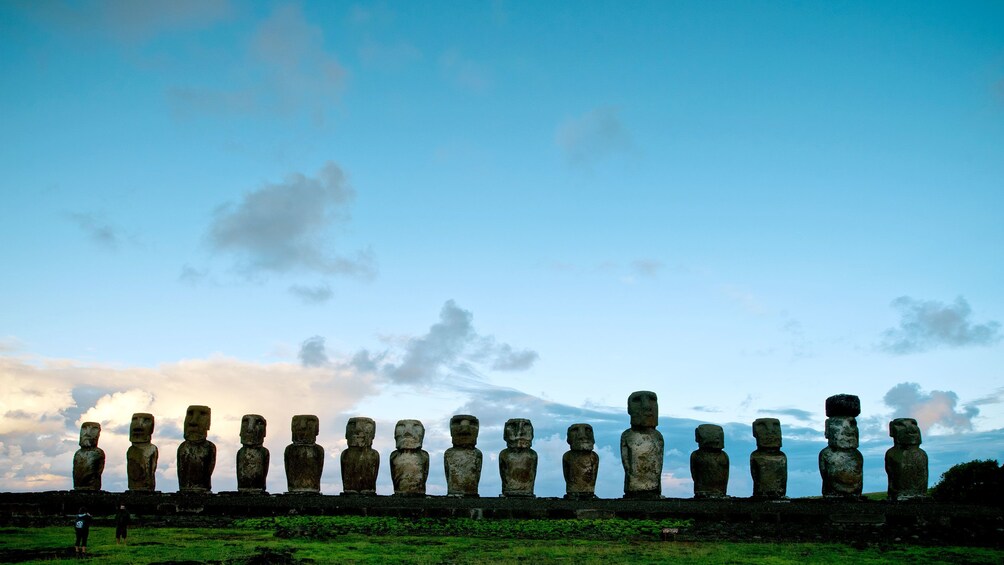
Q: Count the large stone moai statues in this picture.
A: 15